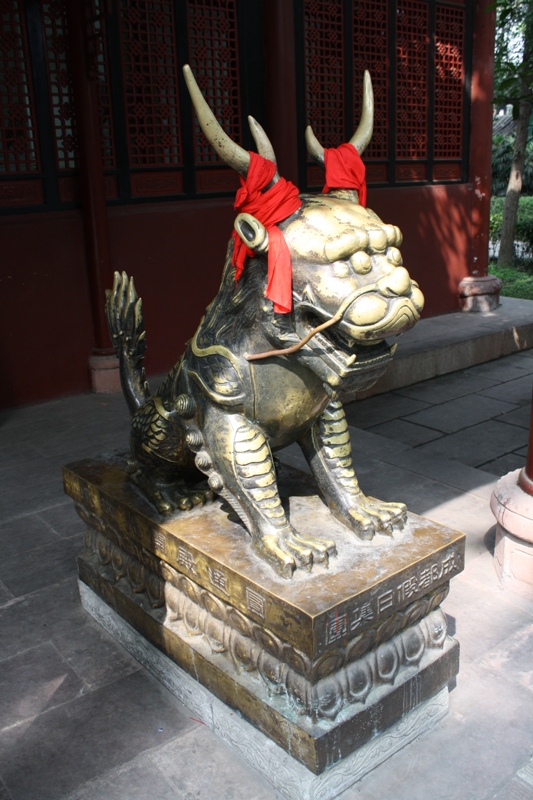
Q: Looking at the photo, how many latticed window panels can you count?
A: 8